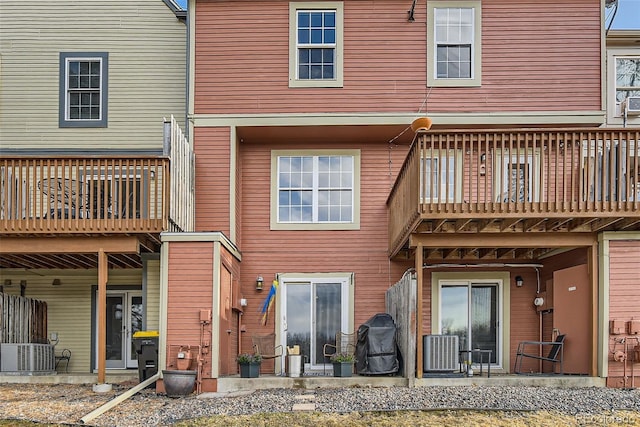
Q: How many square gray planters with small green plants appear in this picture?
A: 2